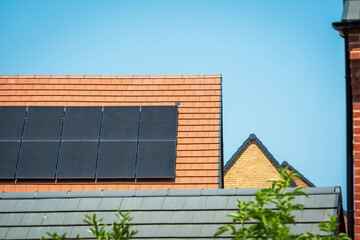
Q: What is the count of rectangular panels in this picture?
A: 10